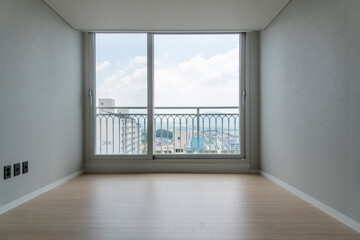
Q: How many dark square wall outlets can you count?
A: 3